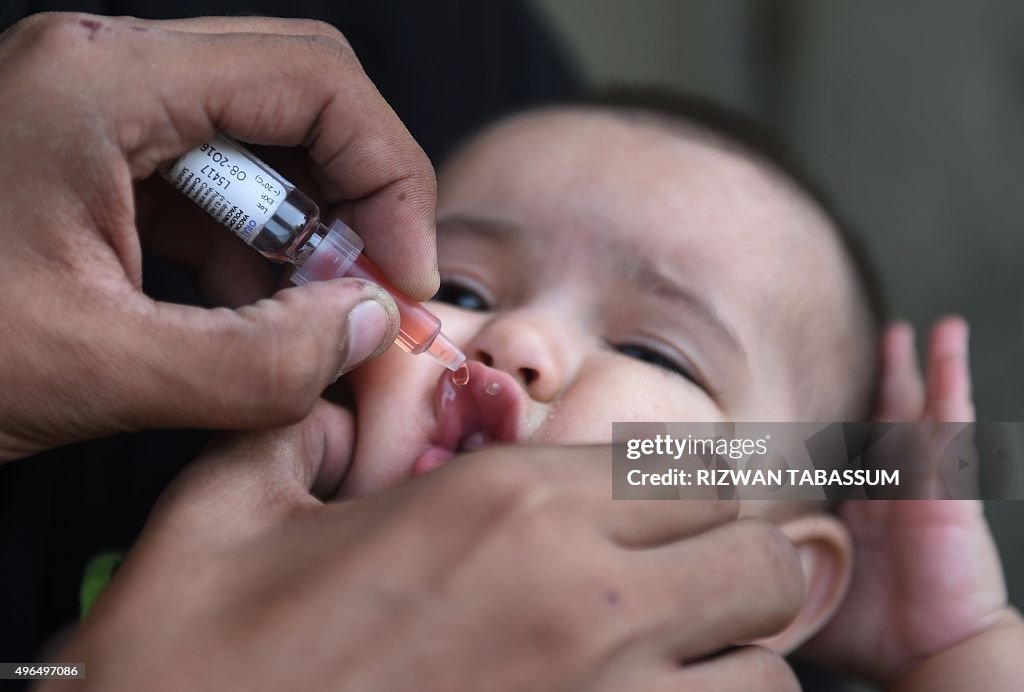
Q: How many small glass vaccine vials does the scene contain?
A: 1